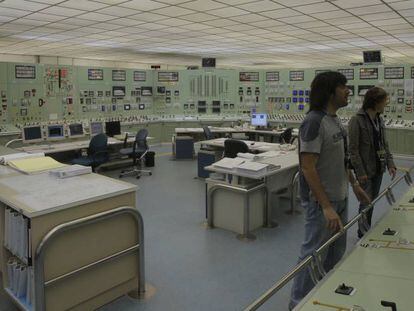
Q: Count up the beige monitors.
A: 4